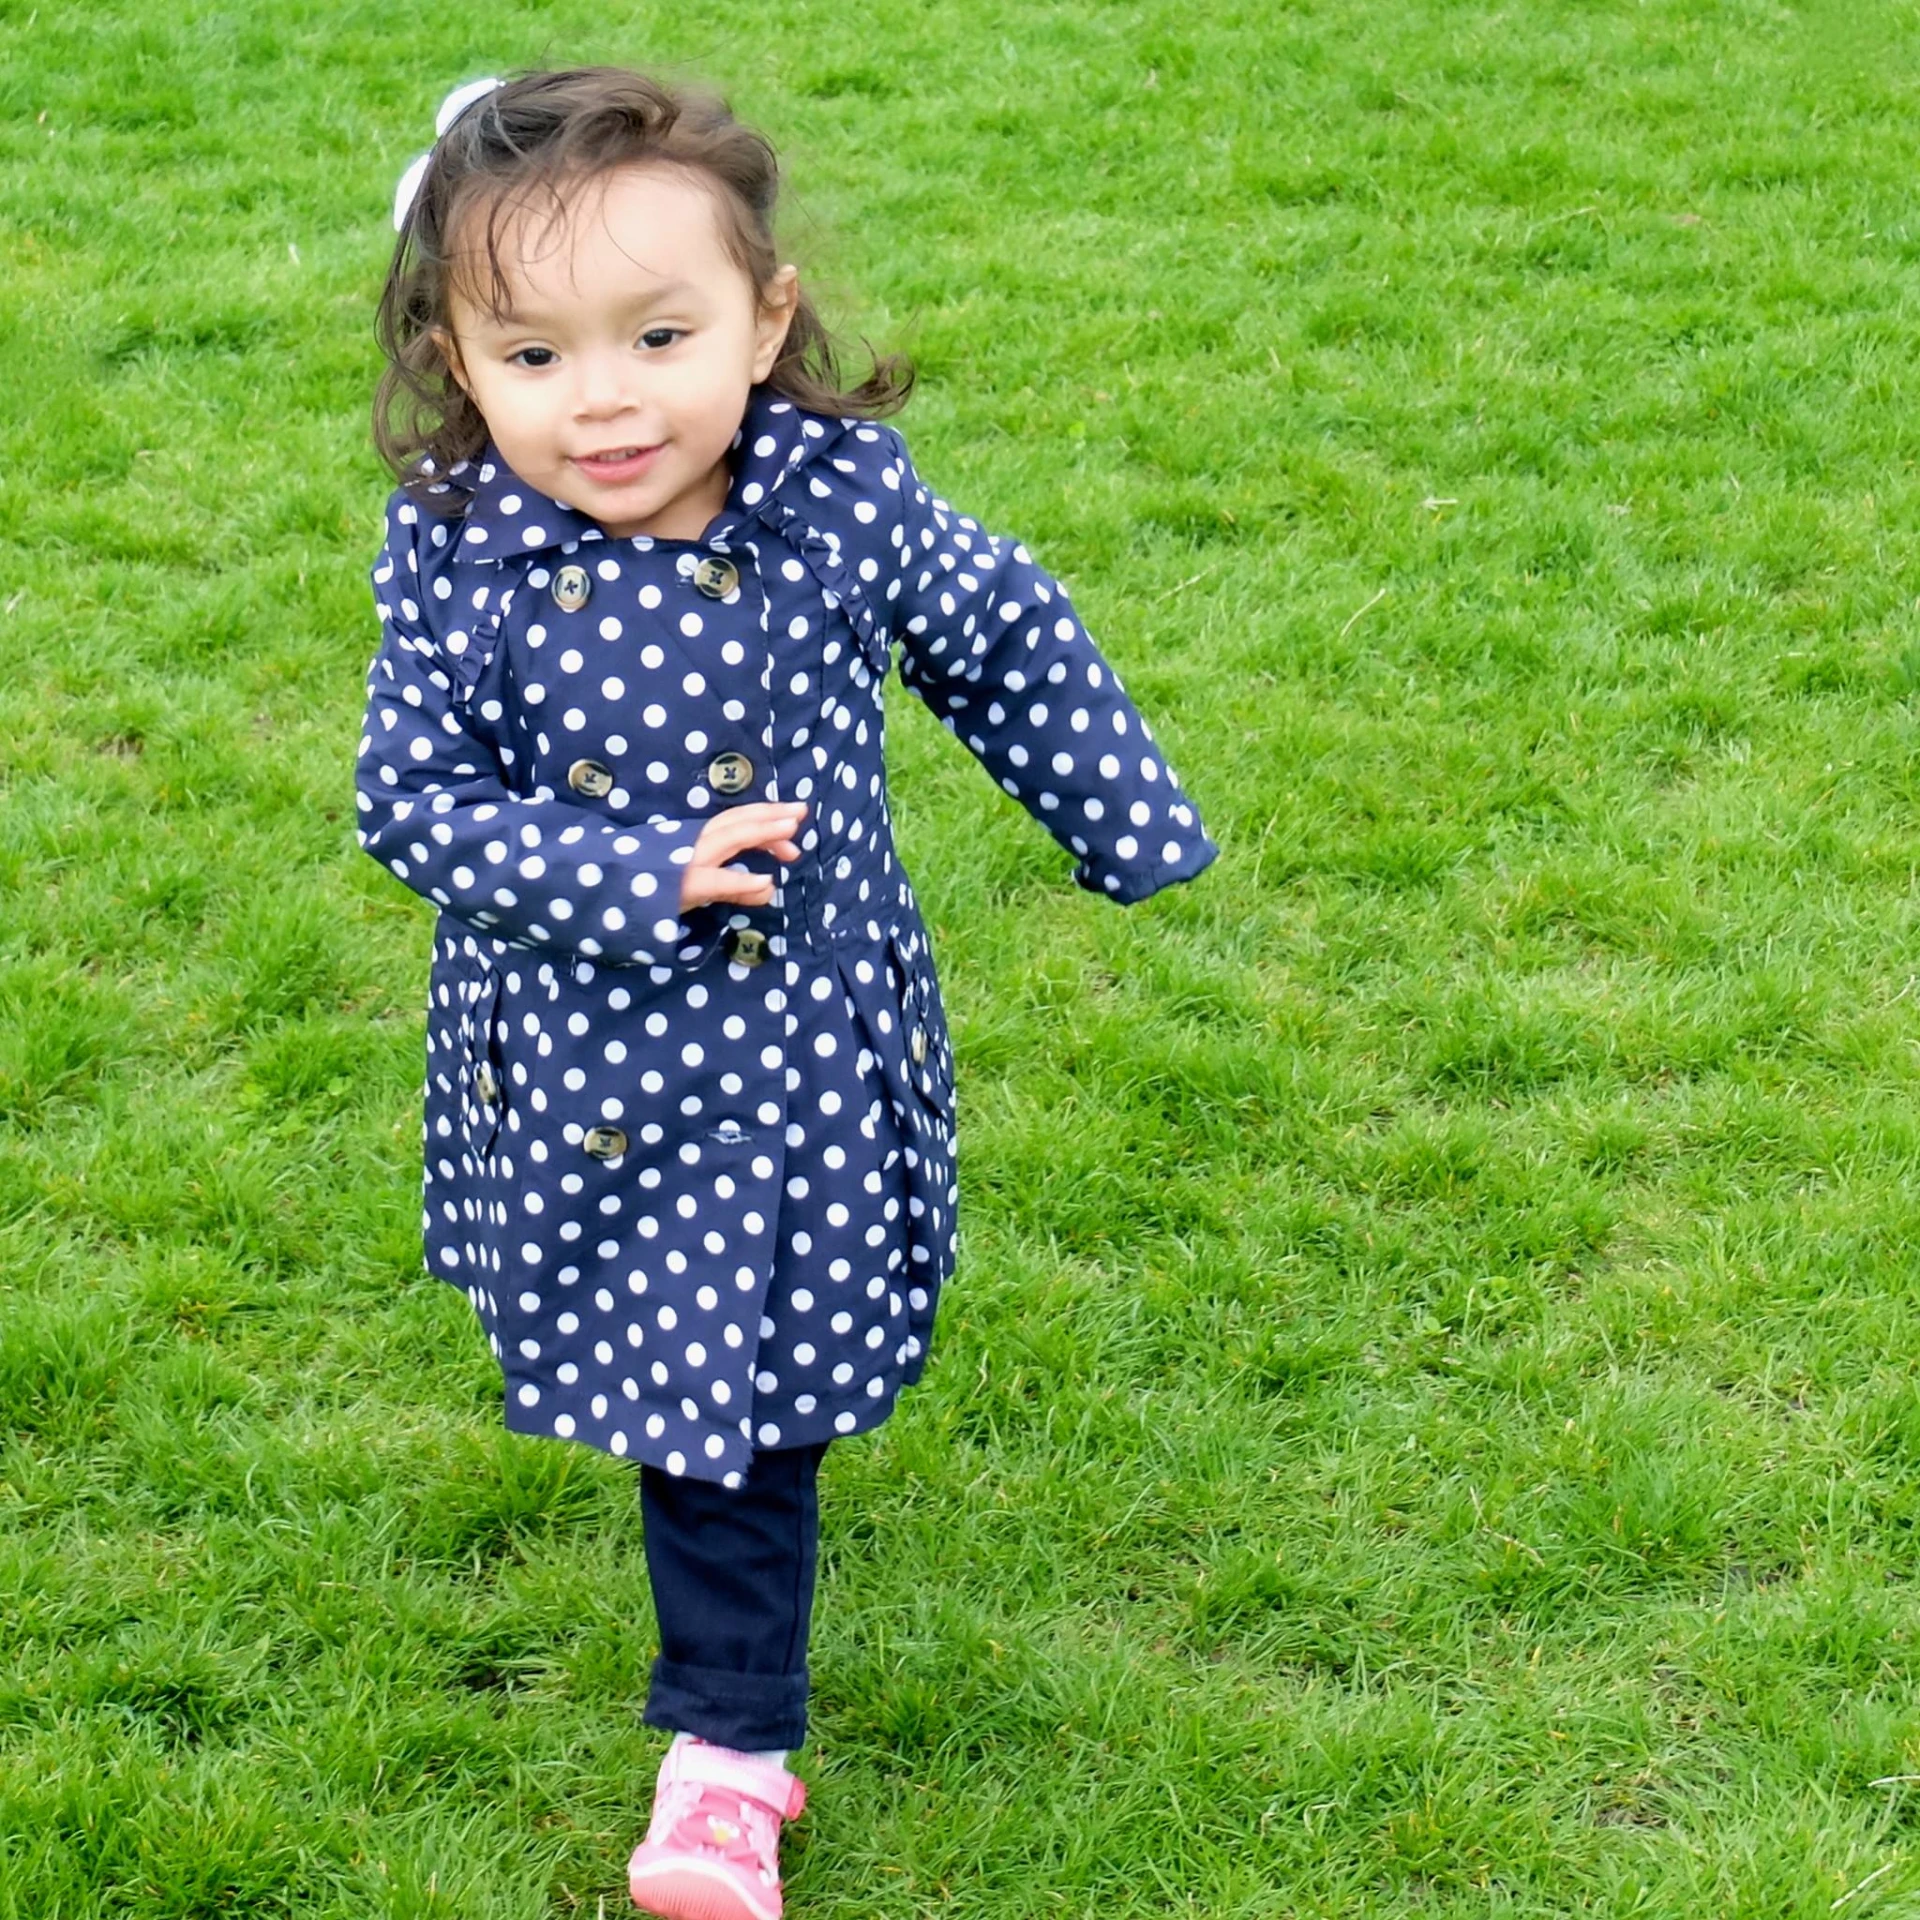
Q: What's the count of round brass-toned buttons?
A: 8